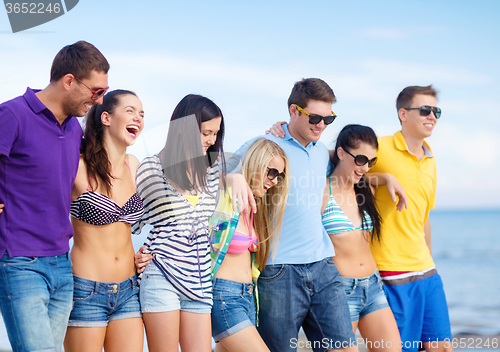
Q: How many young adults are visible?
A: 7